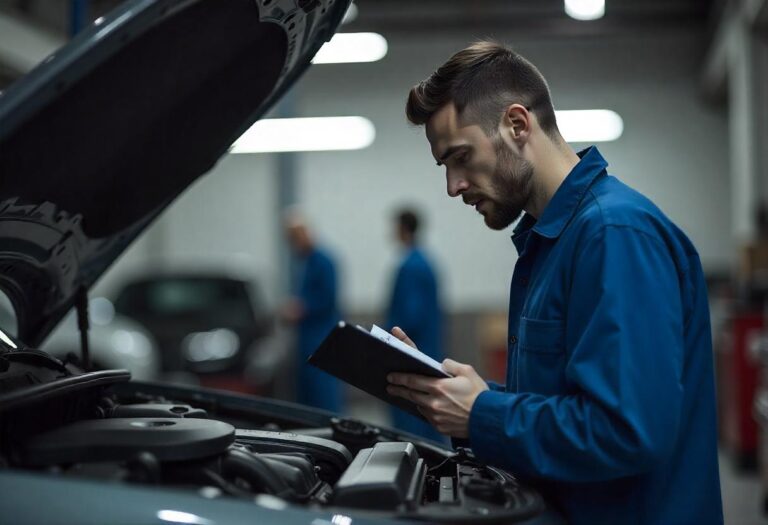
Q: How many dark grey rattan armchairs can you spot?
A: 0